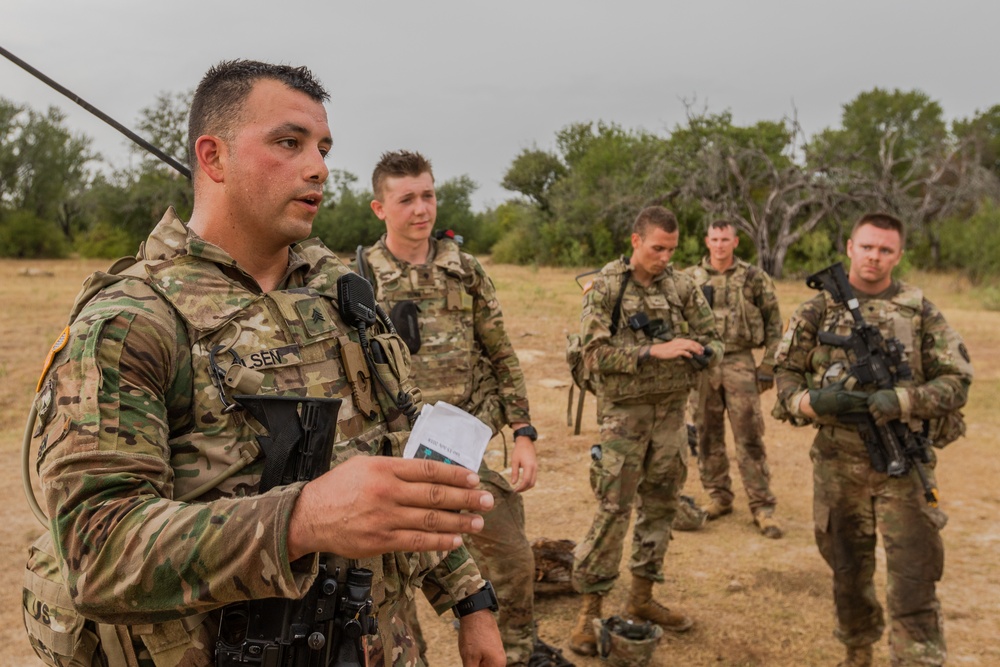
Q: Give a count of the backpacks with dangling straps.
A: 1